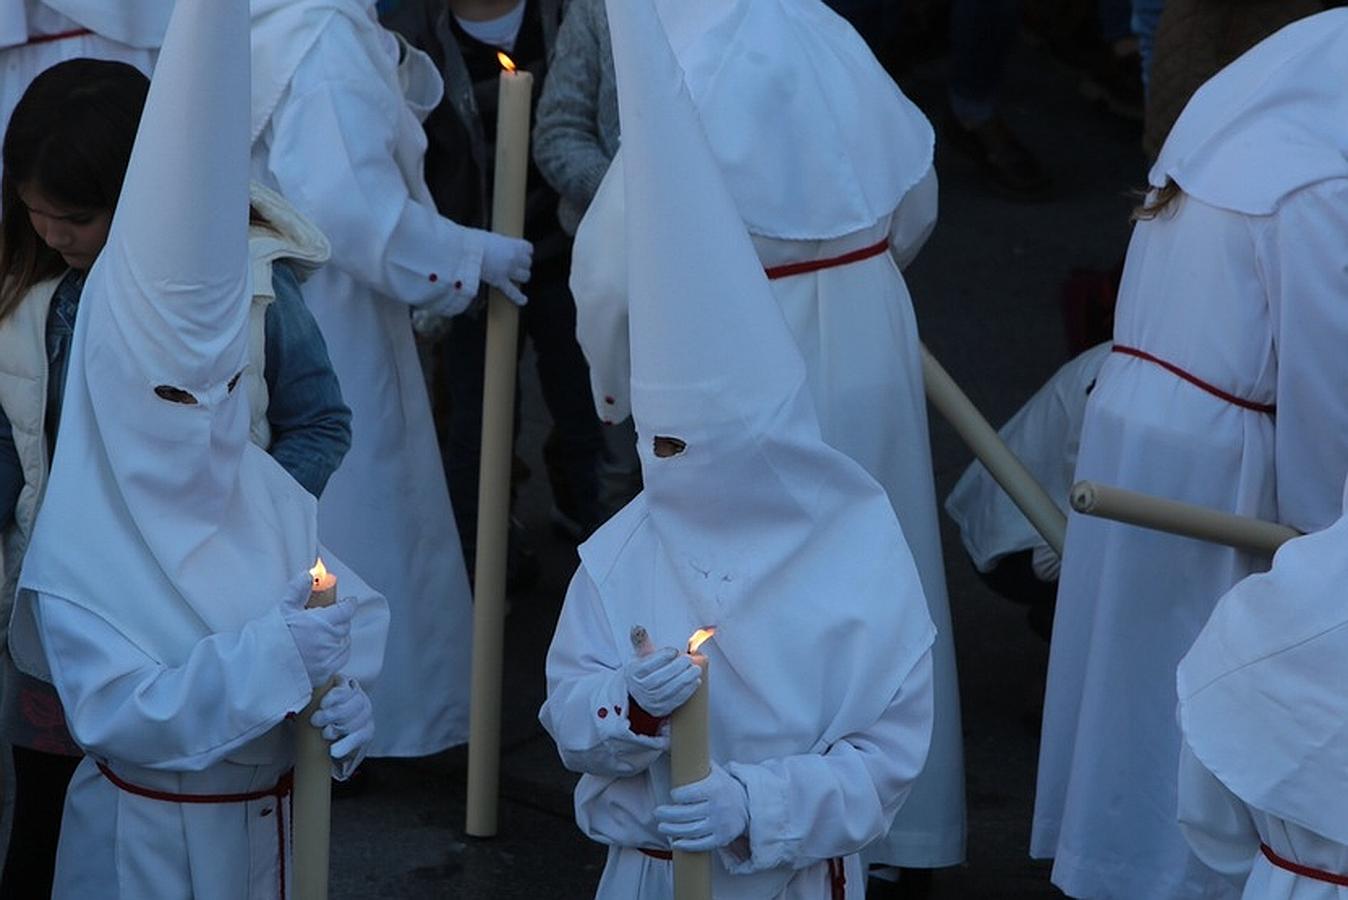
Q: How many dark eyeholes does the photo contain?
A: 3